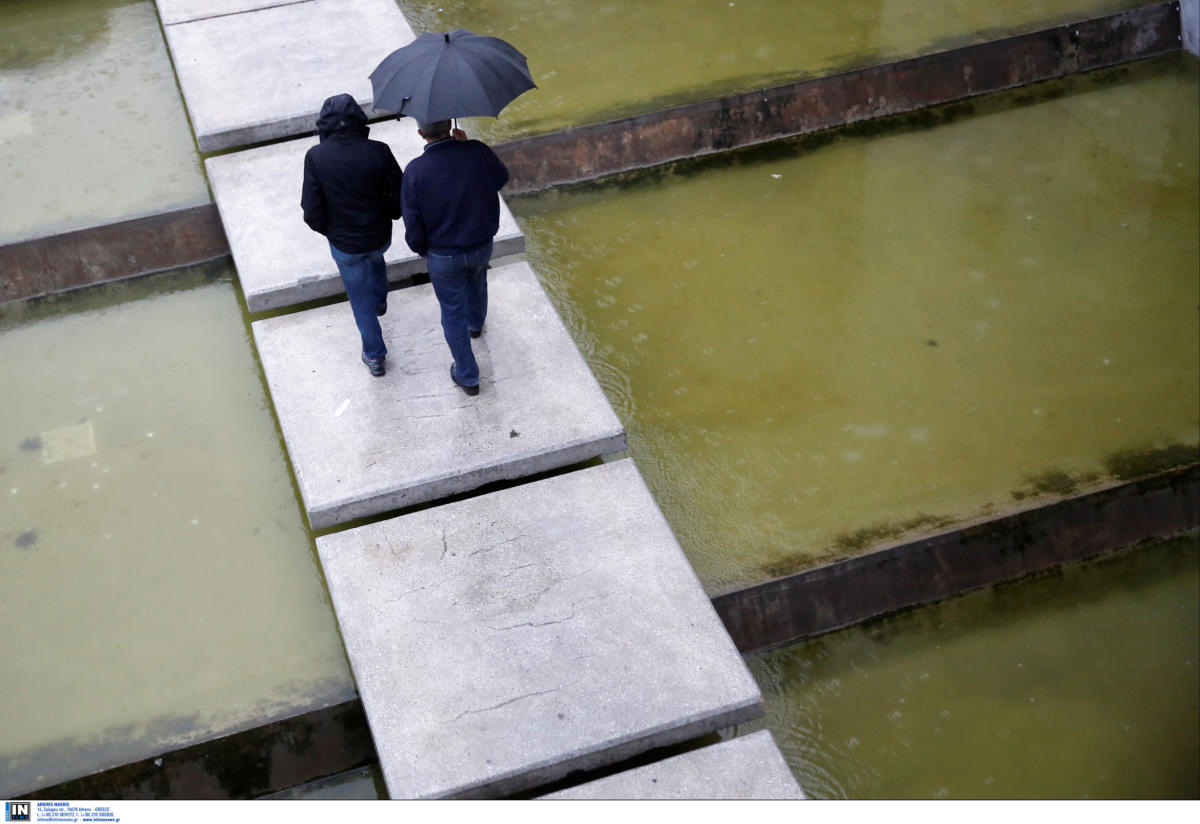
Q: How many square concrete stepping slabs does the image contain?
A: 6